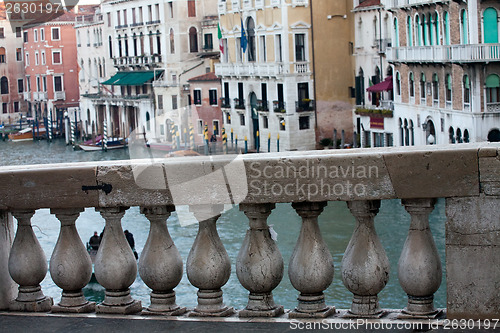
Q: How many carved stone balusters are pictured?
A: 9